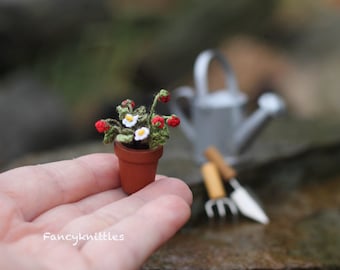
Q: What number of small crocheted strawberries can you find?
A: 5